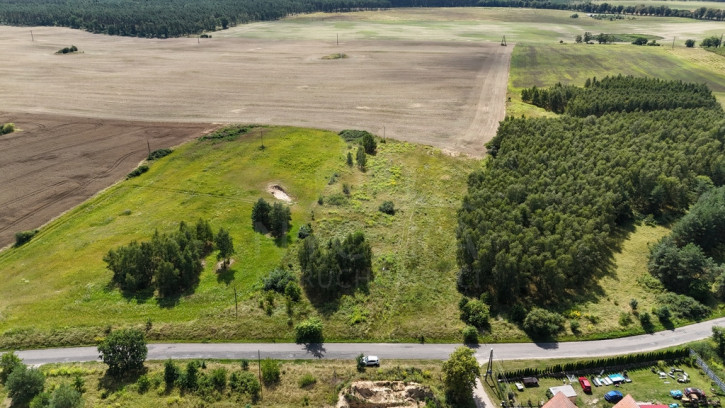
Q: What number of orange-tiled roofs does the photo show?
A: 2